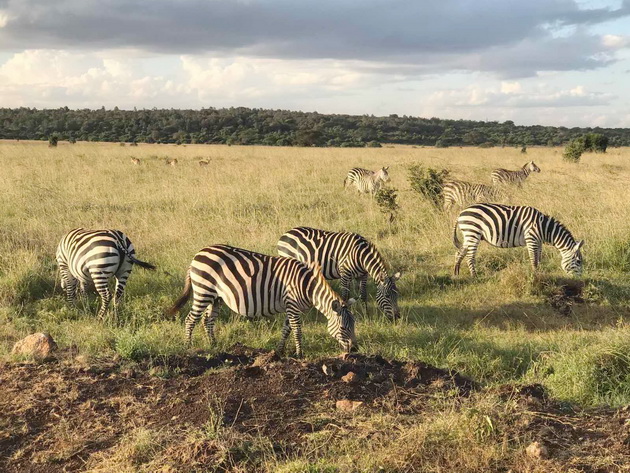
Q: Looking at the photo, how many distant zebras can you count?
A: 3